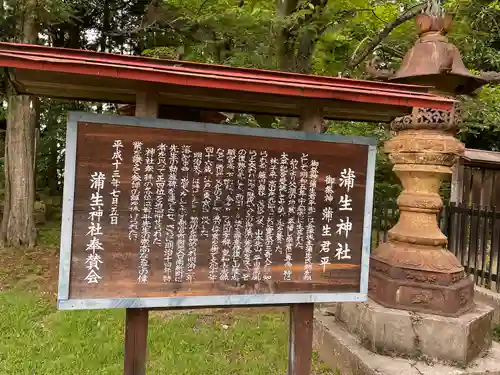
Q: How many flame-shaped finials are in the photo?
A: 1